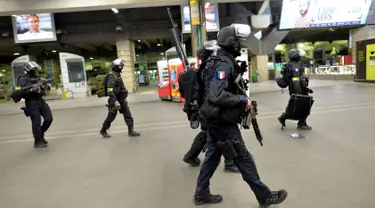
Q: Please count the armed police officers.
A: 5